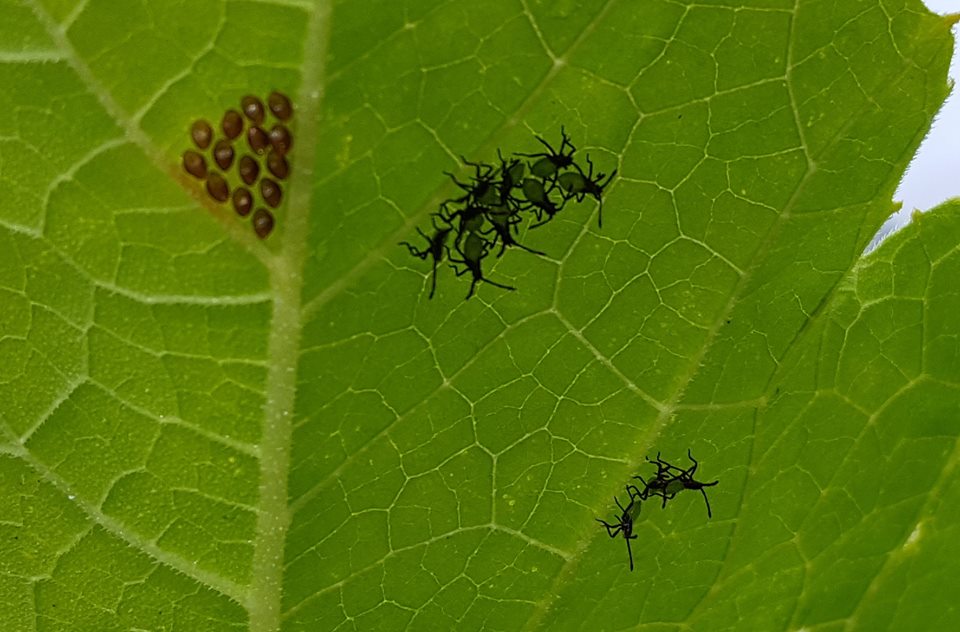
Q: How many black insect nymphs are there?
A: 12